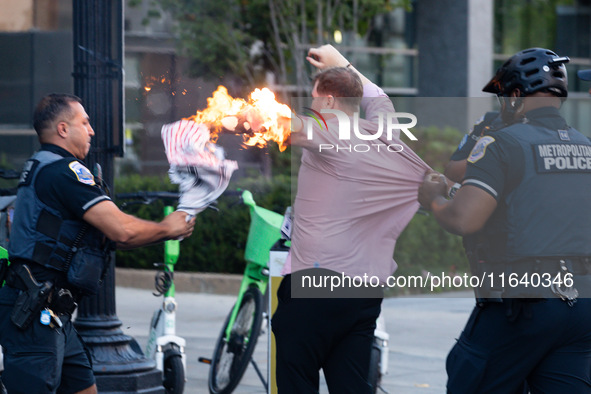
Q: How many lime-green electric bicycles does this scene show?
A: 1